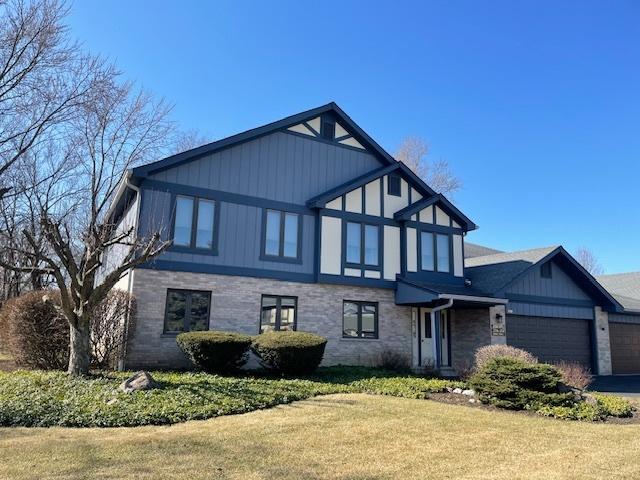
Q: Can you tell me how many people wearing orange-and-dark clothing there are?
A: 0